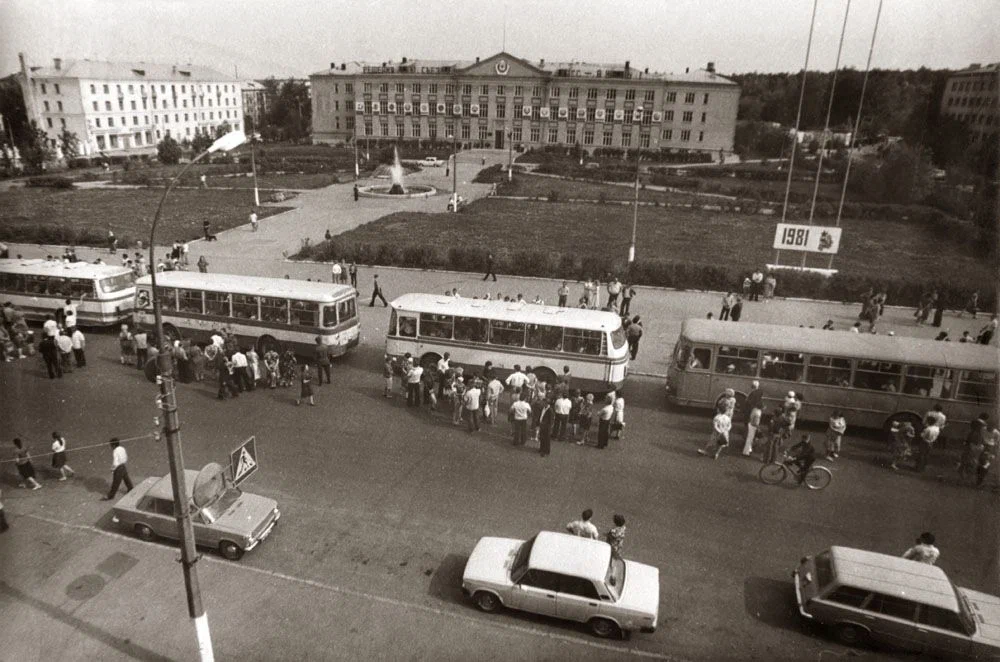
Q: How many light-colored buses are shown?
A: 3